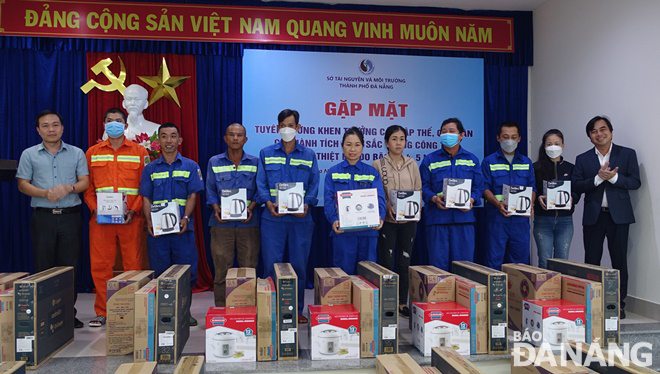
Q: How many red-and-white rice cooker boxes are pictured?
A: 4